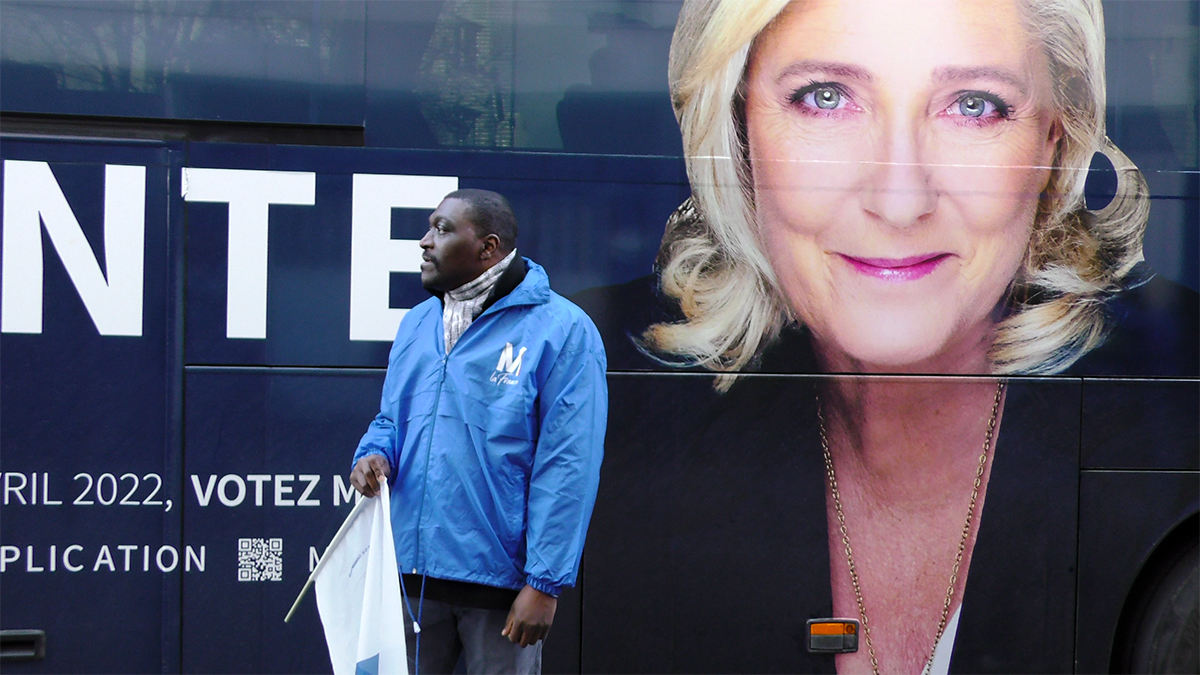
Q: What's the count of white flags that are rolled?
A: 0